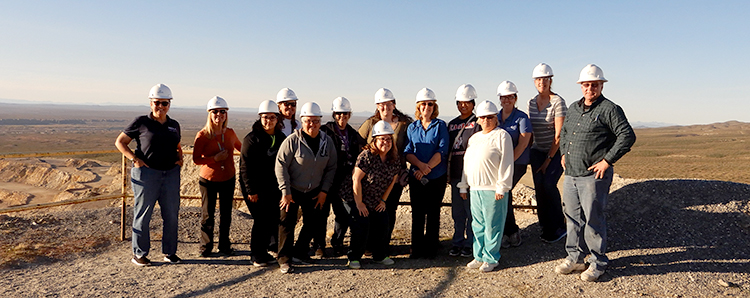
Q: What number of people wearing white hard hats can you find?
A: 14